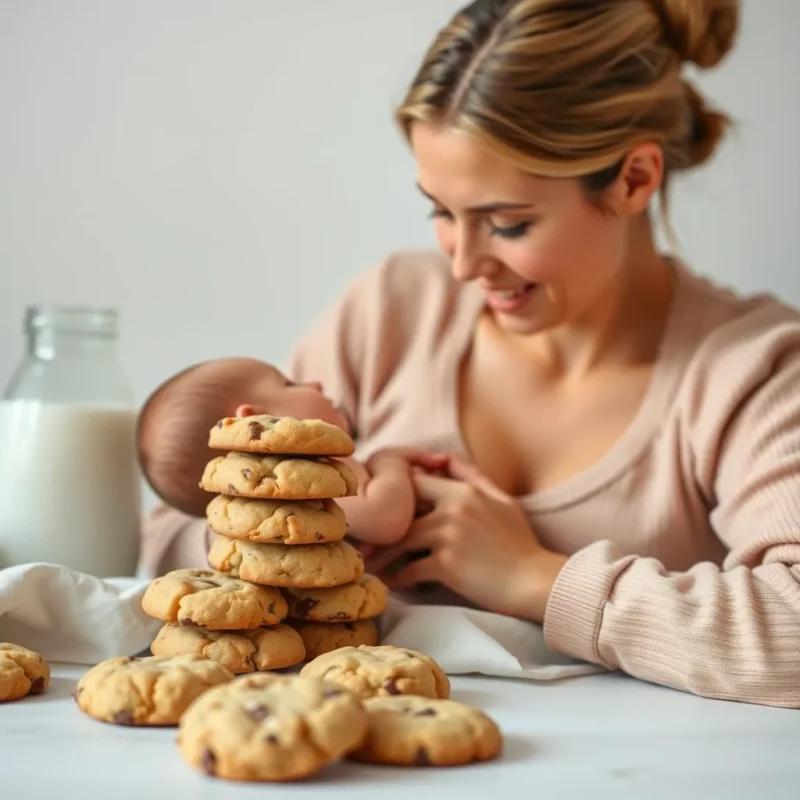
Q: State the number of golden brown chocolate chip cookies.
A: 13